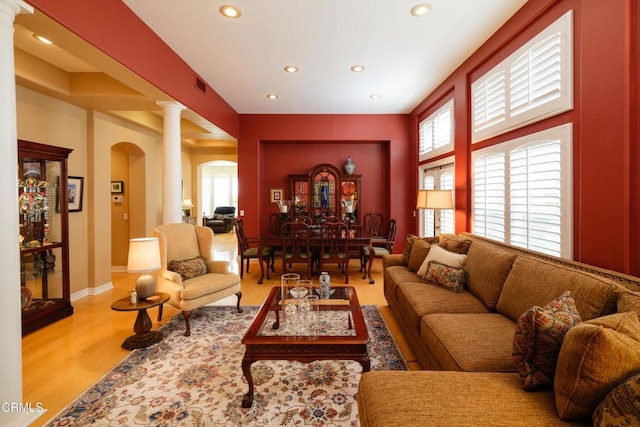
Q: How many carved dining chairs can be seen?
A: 8